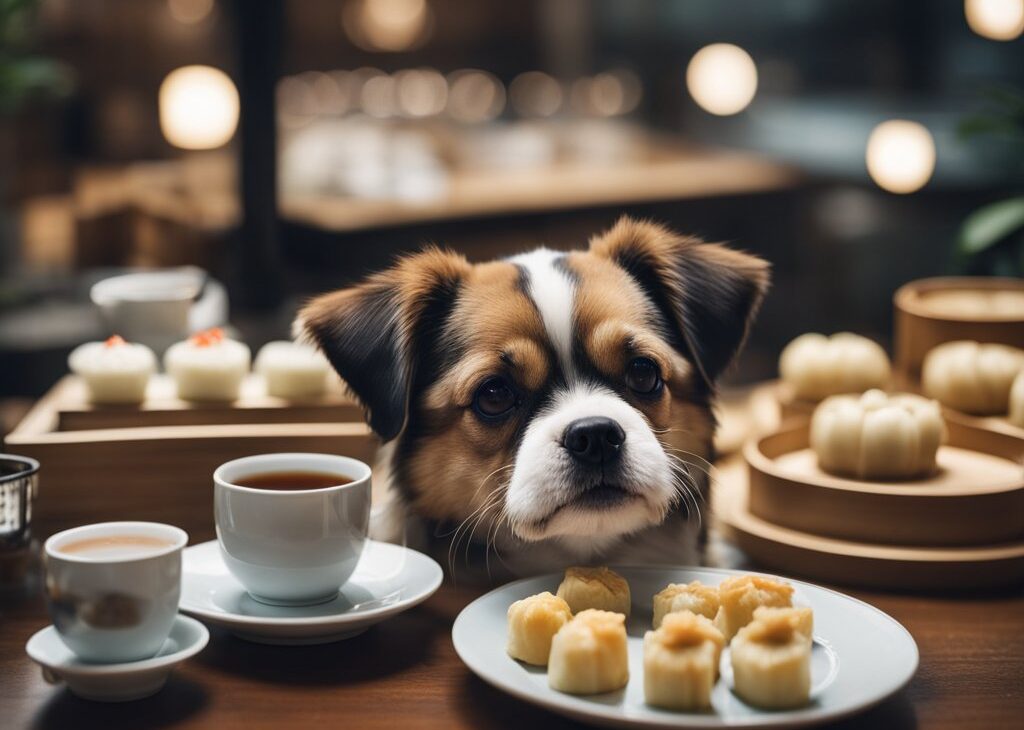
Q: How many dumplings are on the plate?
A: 7